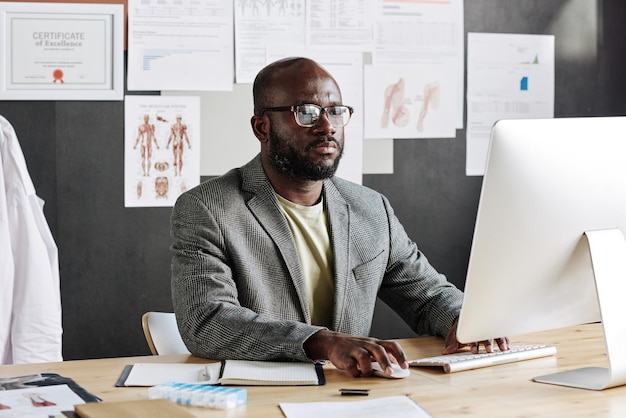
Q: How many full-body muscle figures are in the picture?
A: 2